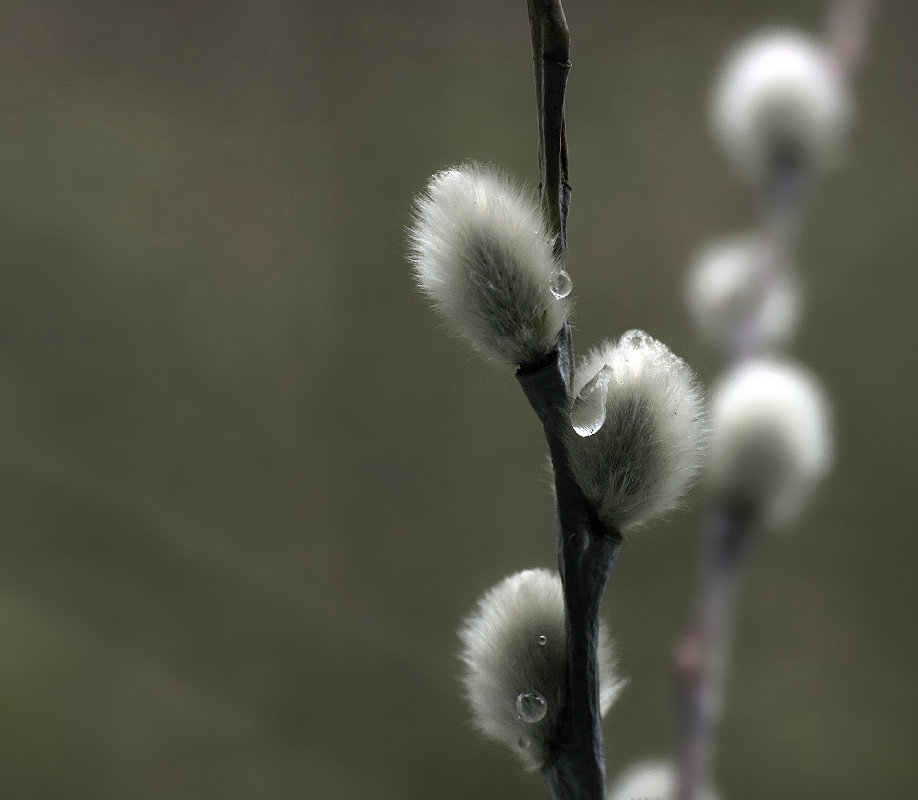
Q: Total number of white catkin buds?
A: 7